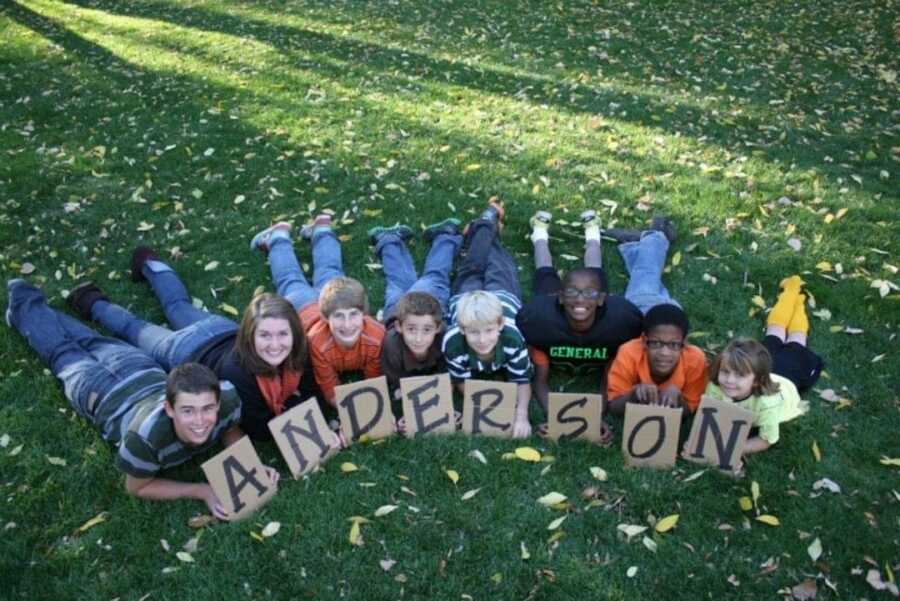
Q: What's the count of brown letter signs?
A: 8